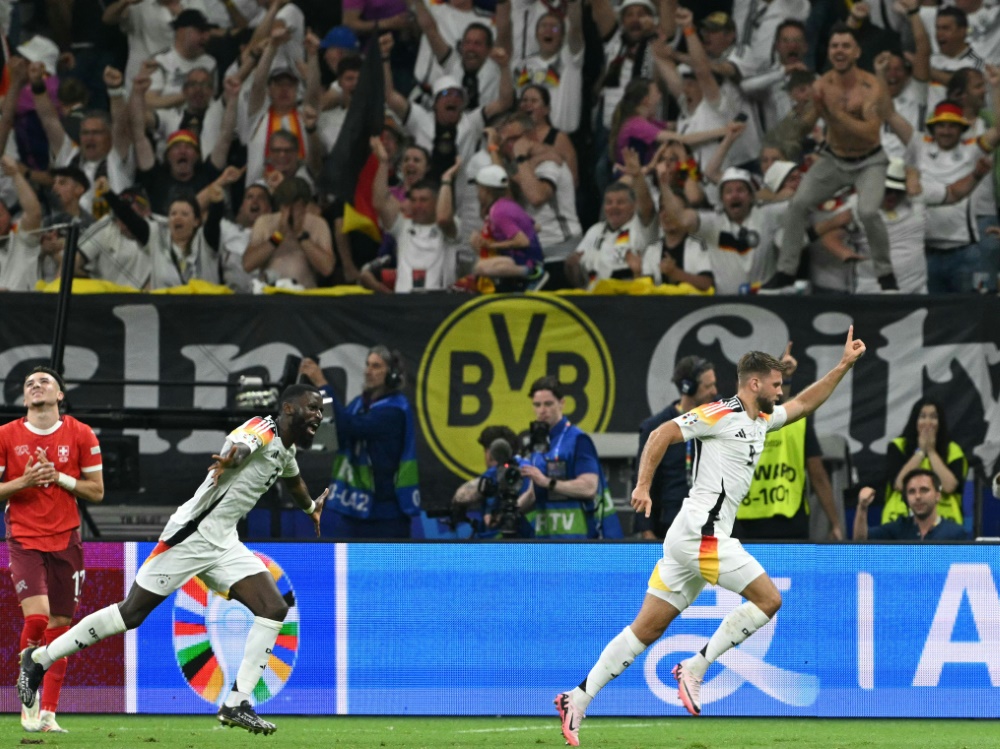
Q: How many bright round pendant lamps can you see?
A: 0